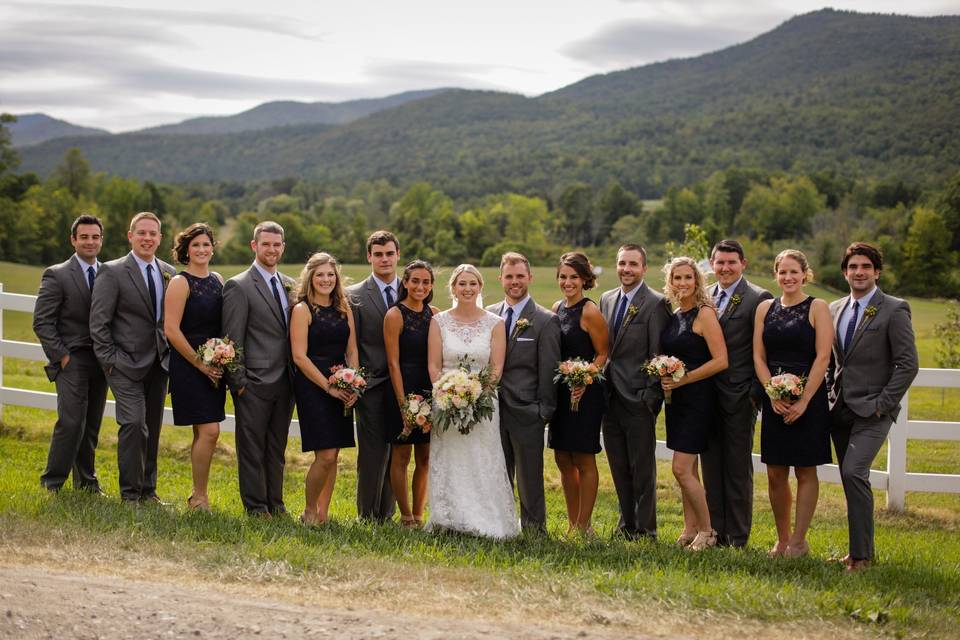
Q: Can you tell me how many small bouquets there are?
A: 6